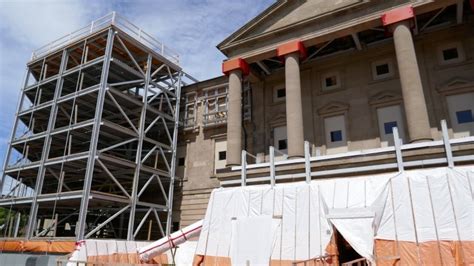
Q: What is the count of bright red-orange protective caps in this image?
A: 3